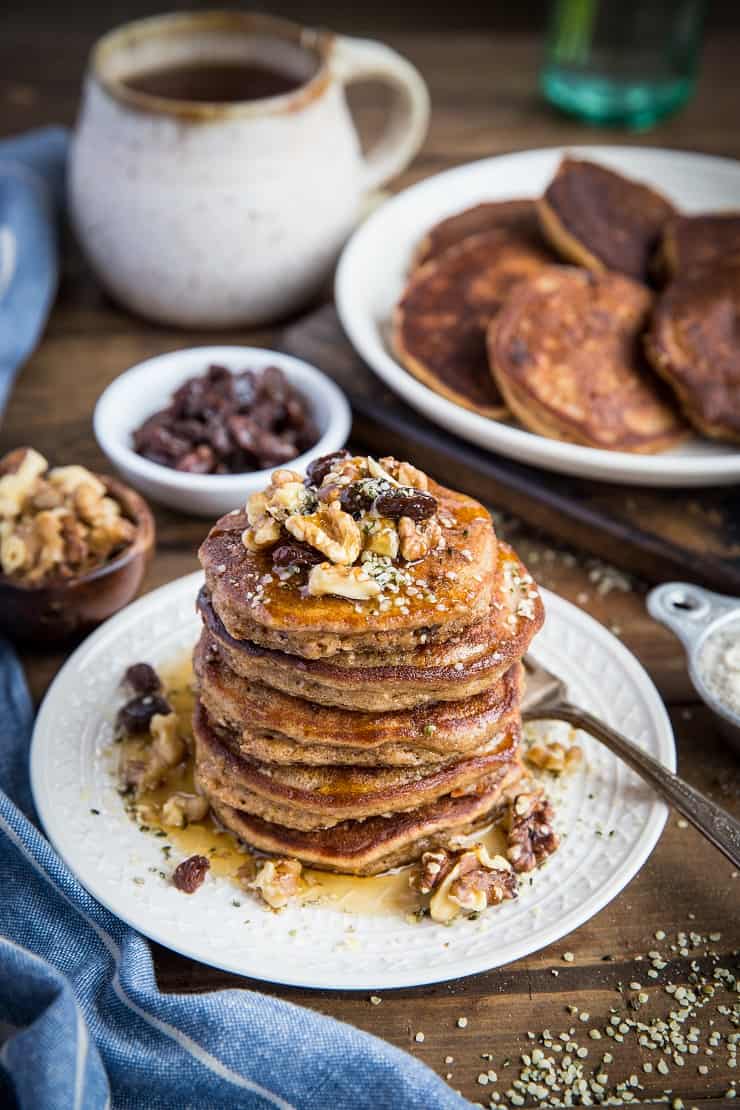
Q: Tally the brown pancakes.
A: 11